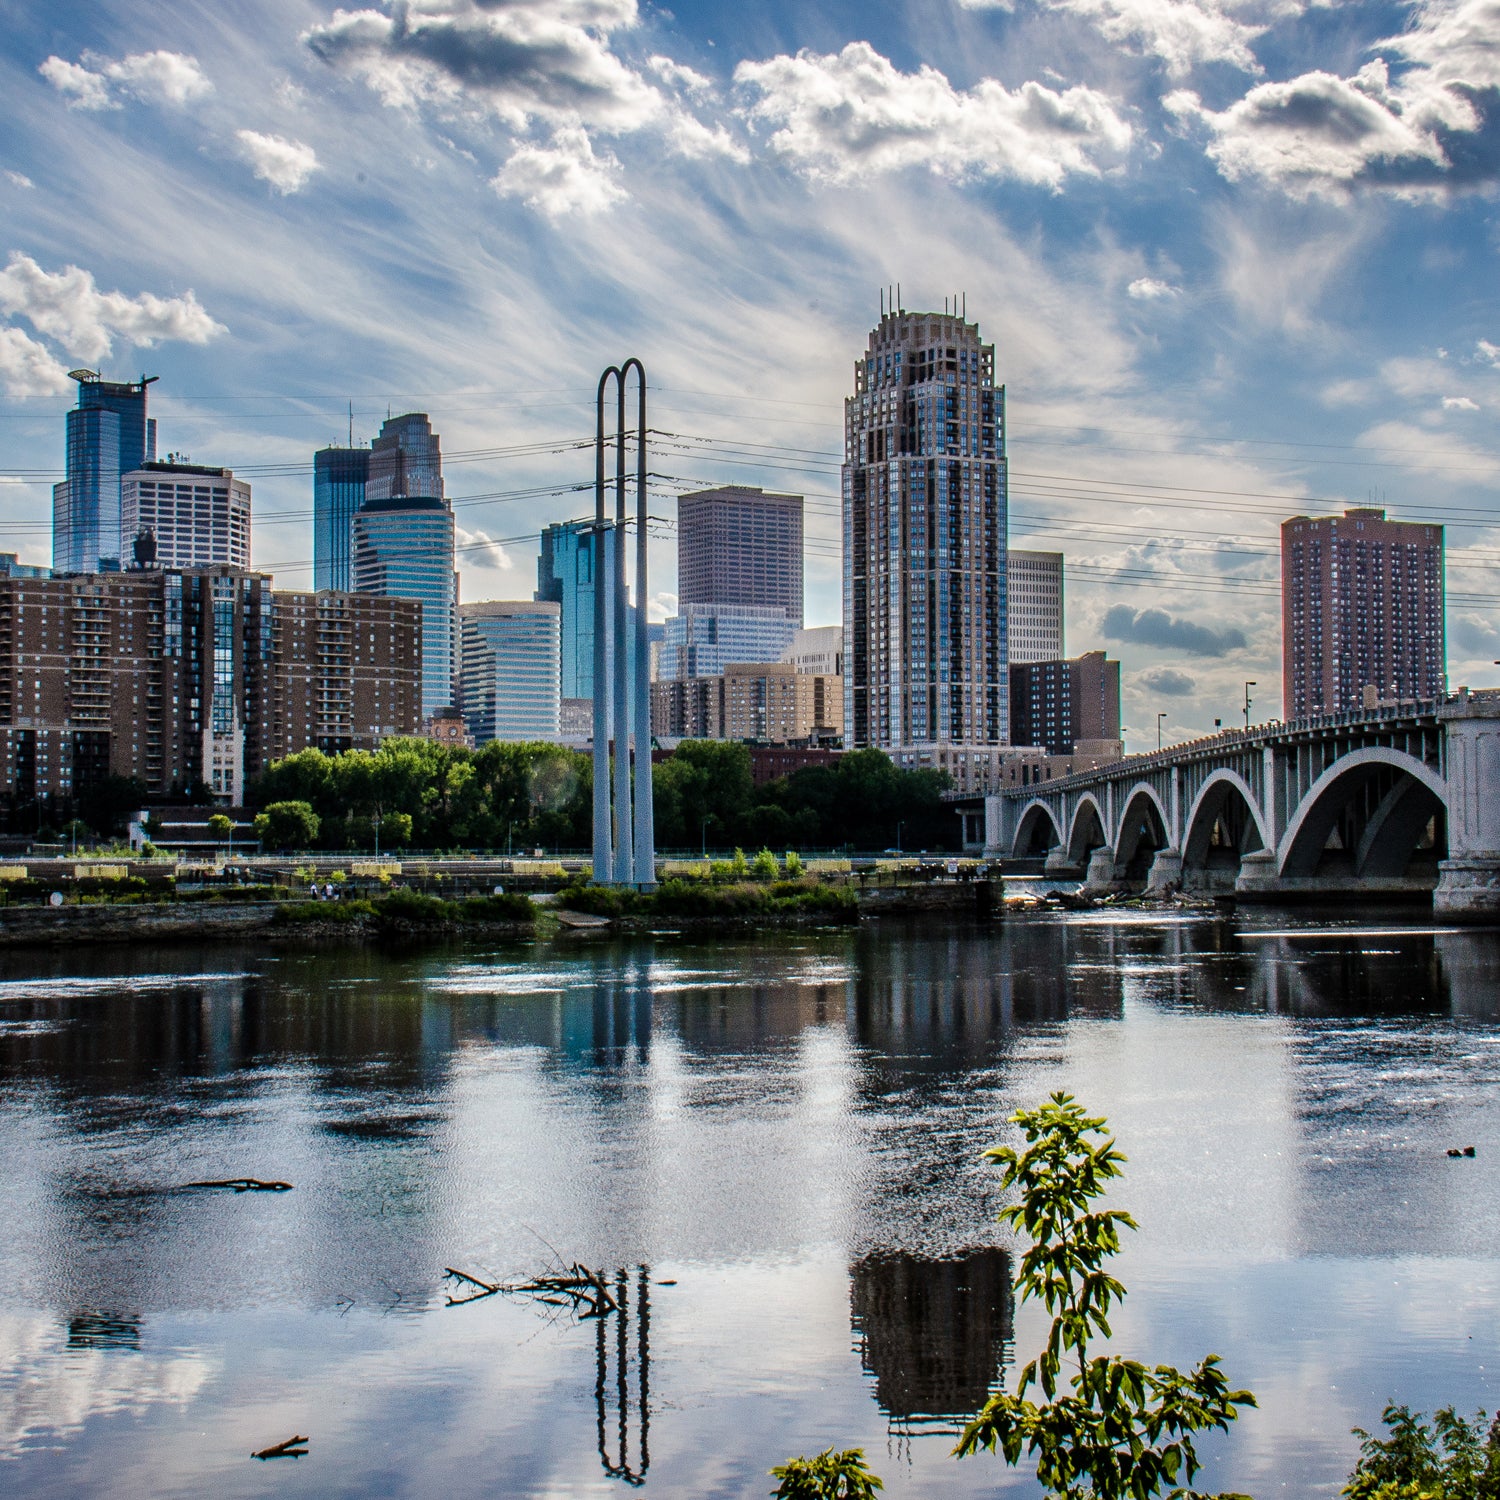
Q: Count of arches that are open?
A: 5